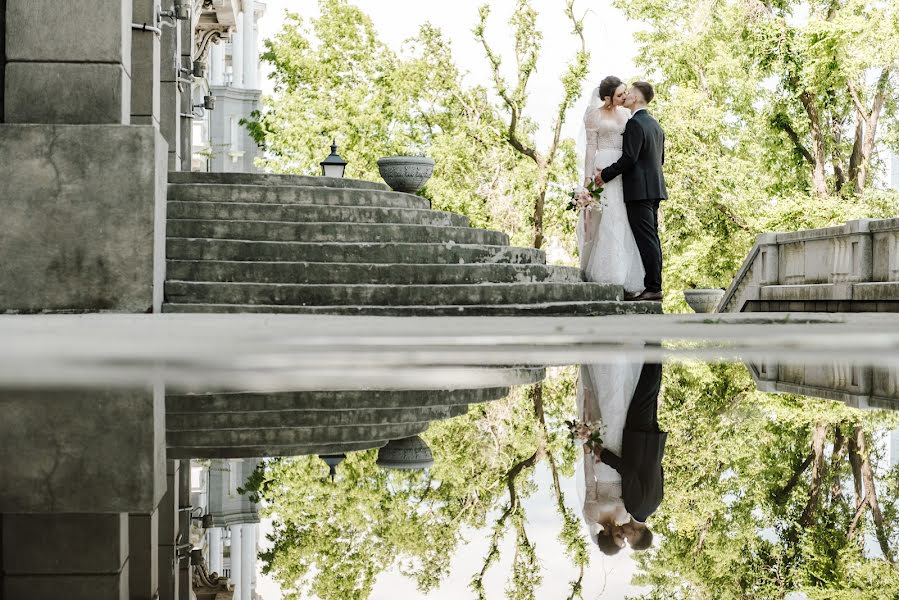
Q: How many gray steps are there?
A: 8